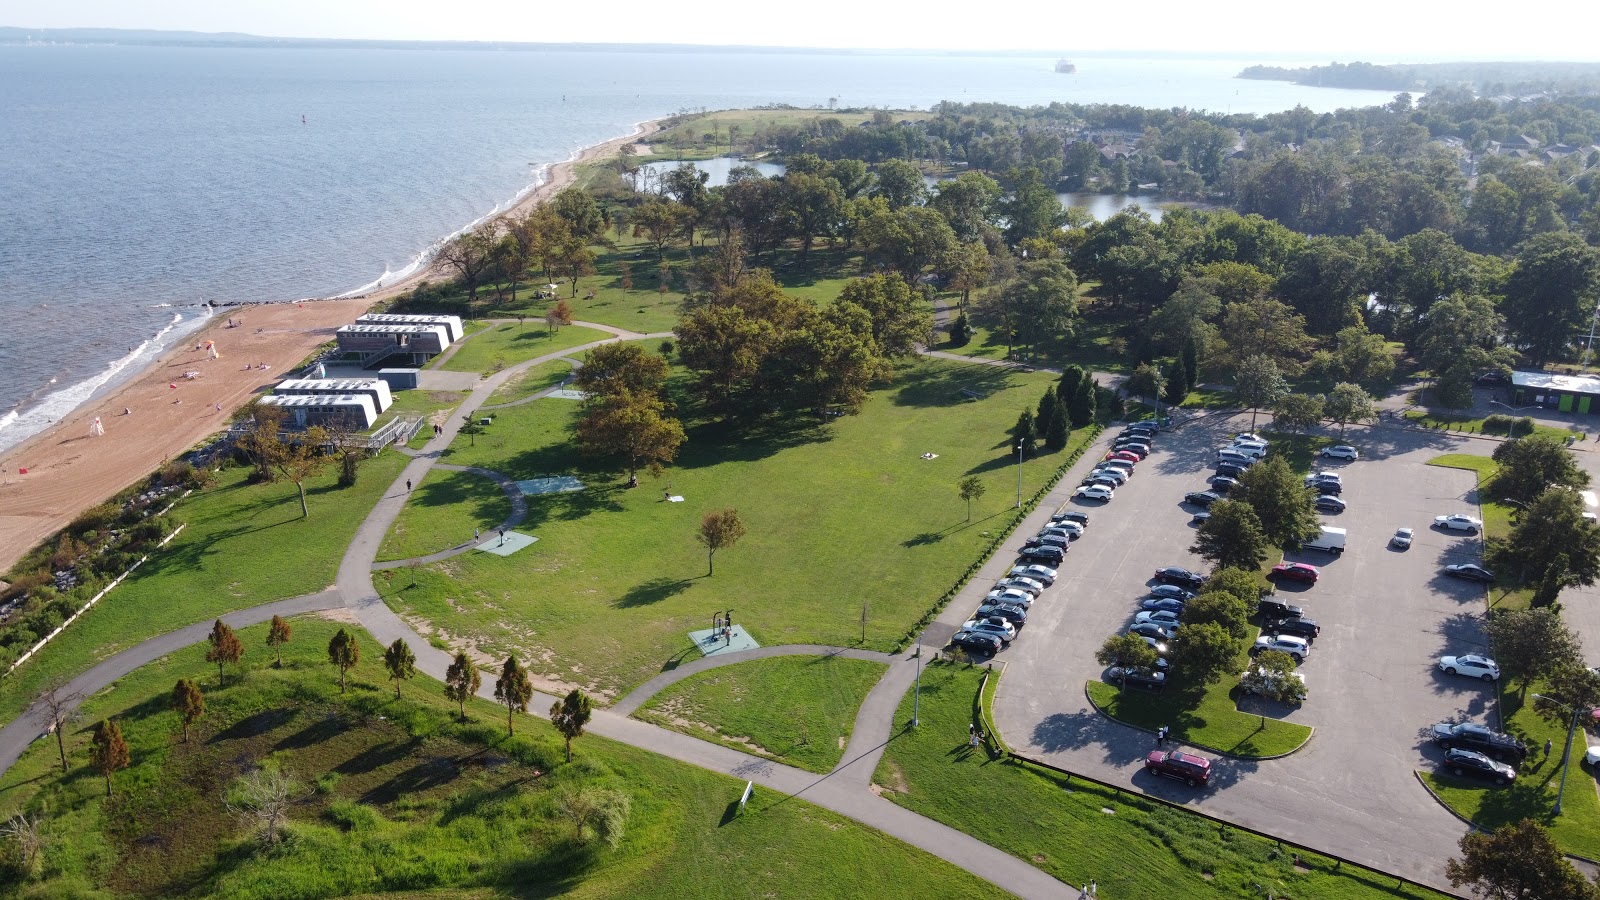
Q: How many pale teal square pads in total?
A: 4